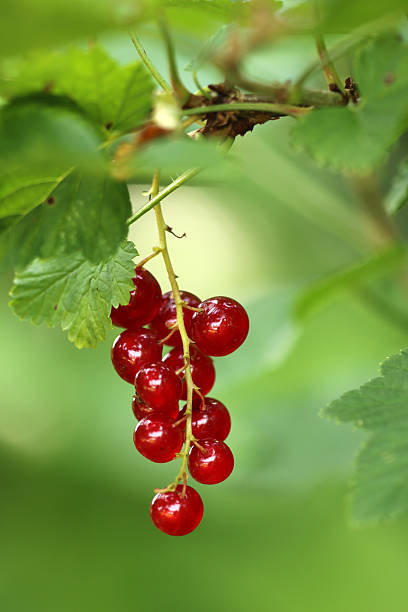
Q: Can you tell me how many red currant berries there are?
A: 11